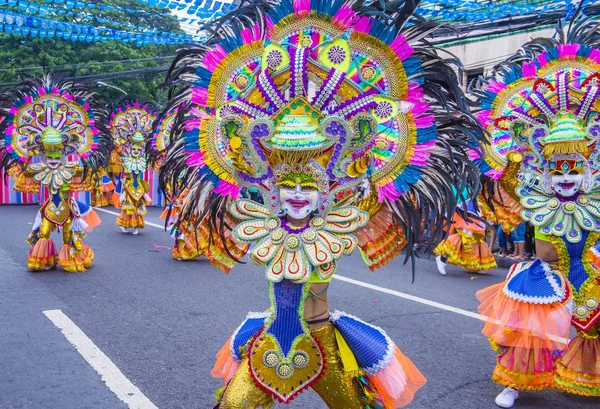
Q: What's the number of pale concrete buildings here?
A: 1